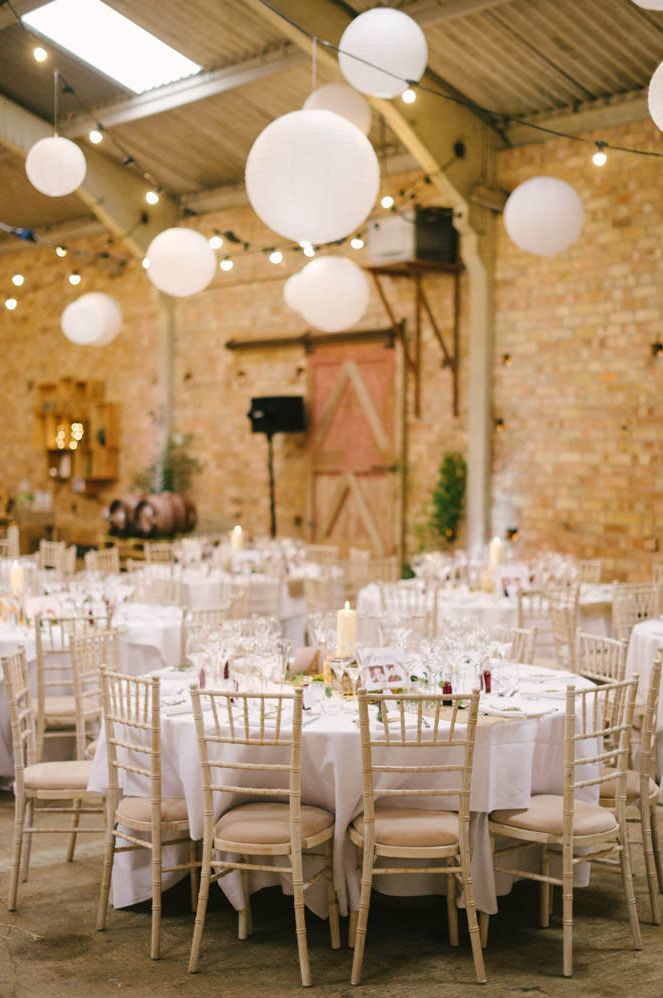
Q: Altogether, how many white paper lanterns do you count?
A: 12